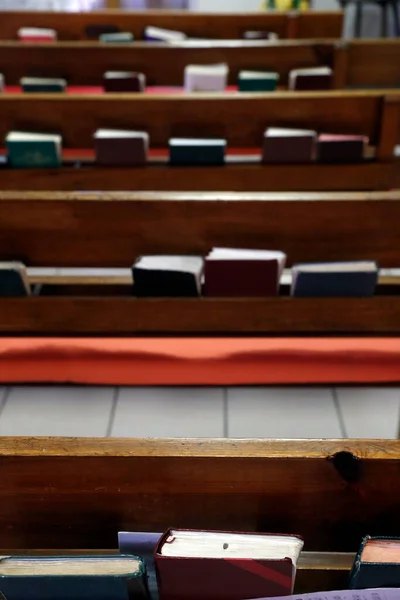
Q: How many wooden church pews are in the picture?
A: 5